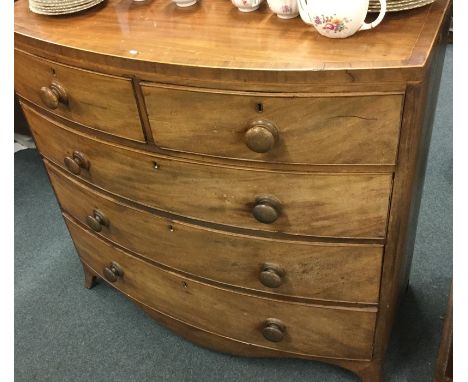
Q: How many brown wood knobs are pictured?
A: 8